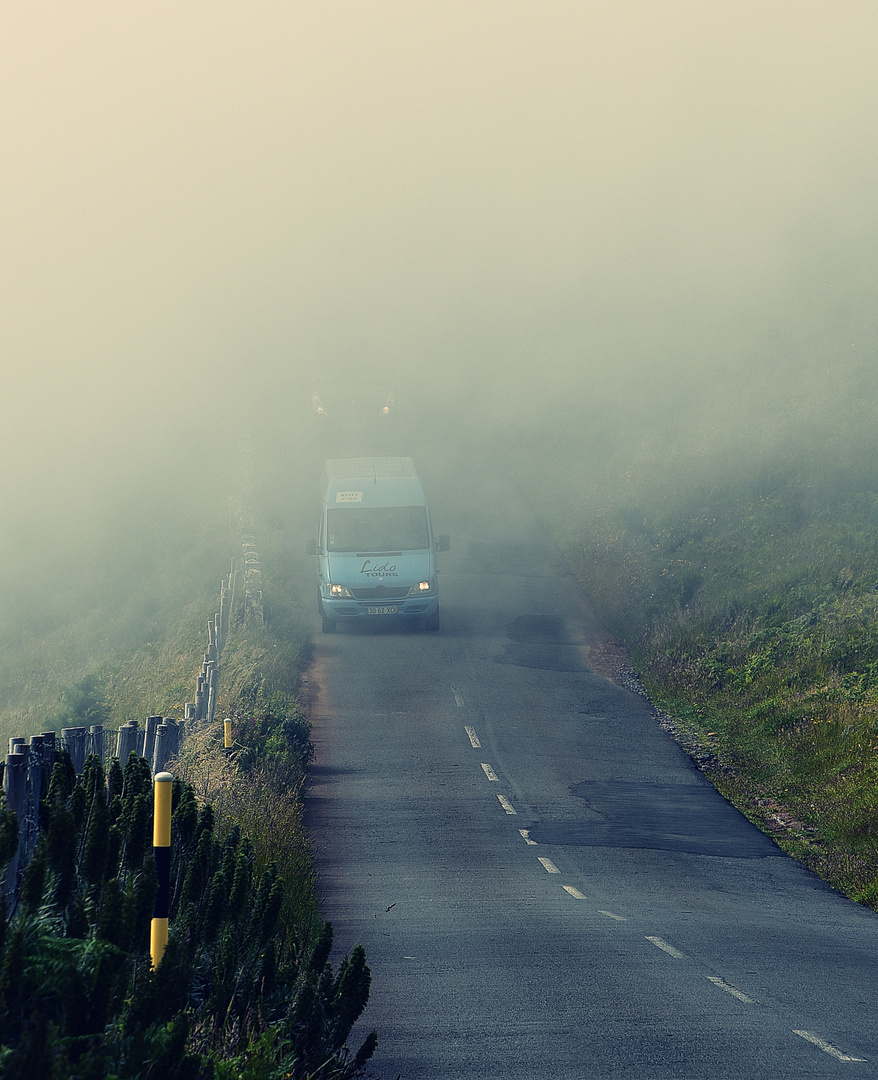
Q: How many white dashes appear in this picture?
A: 11